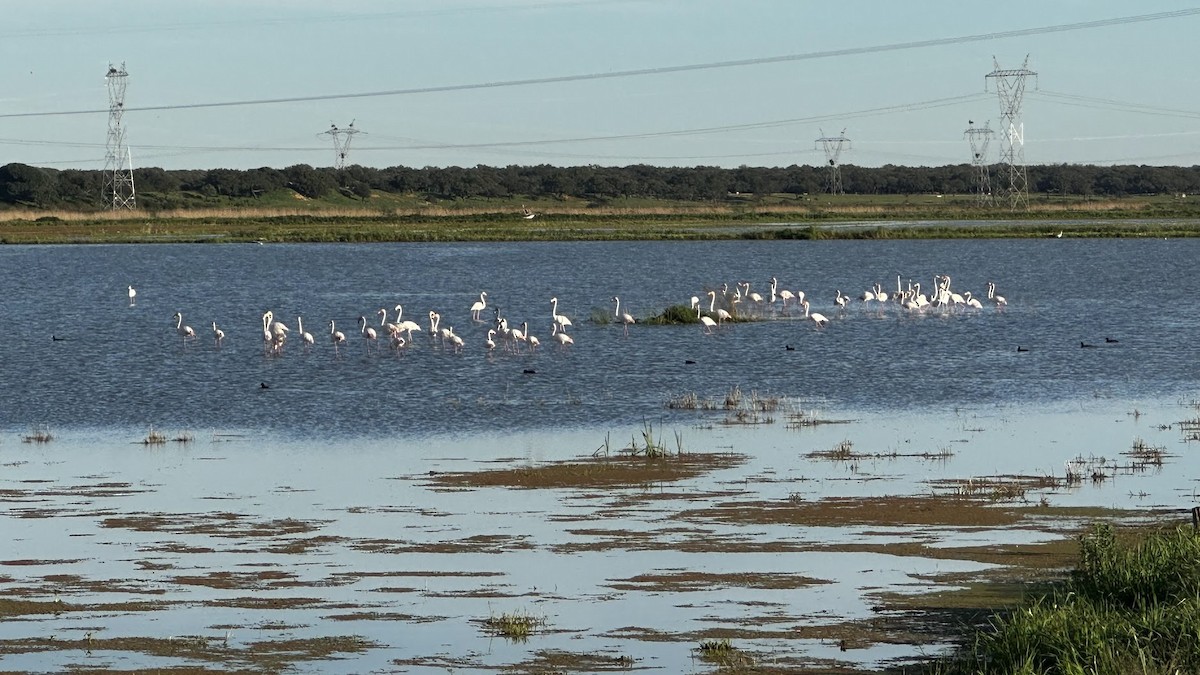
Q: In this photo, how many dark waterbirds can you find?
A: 8